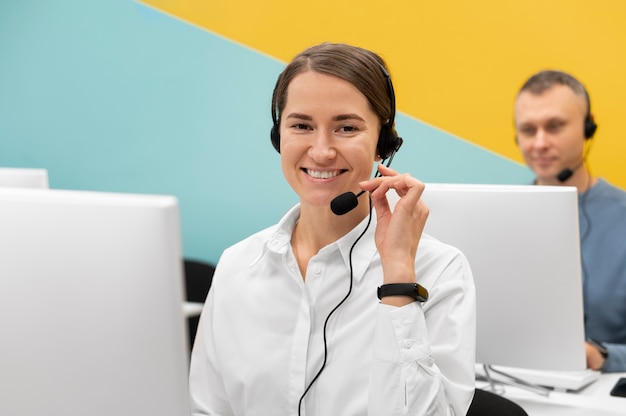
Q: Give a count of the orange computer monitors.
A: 0